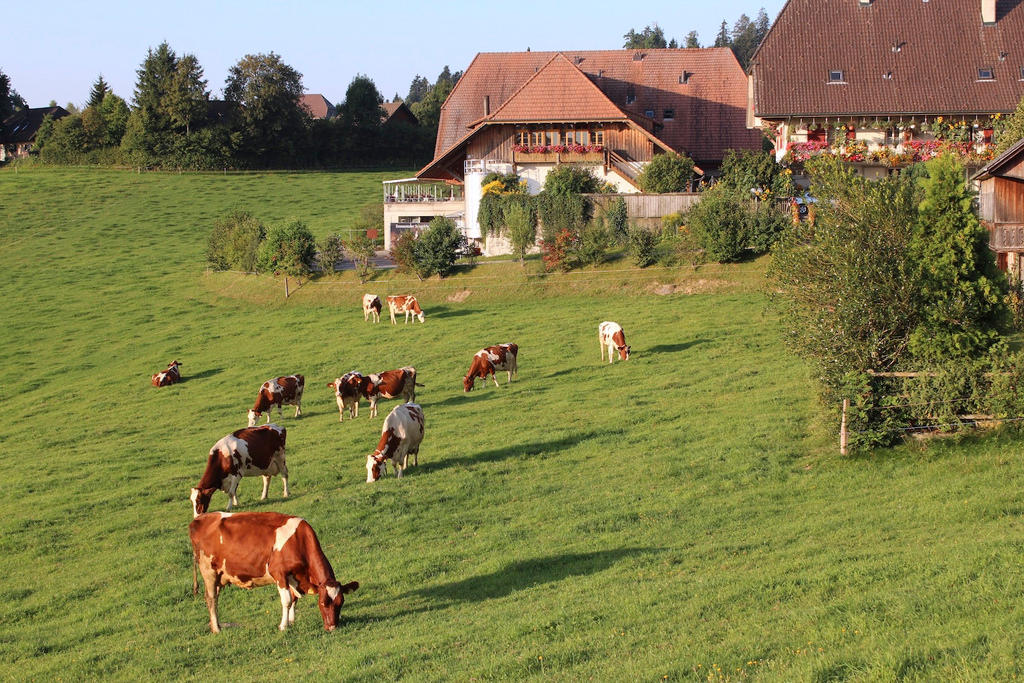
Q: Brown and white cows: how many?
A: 11